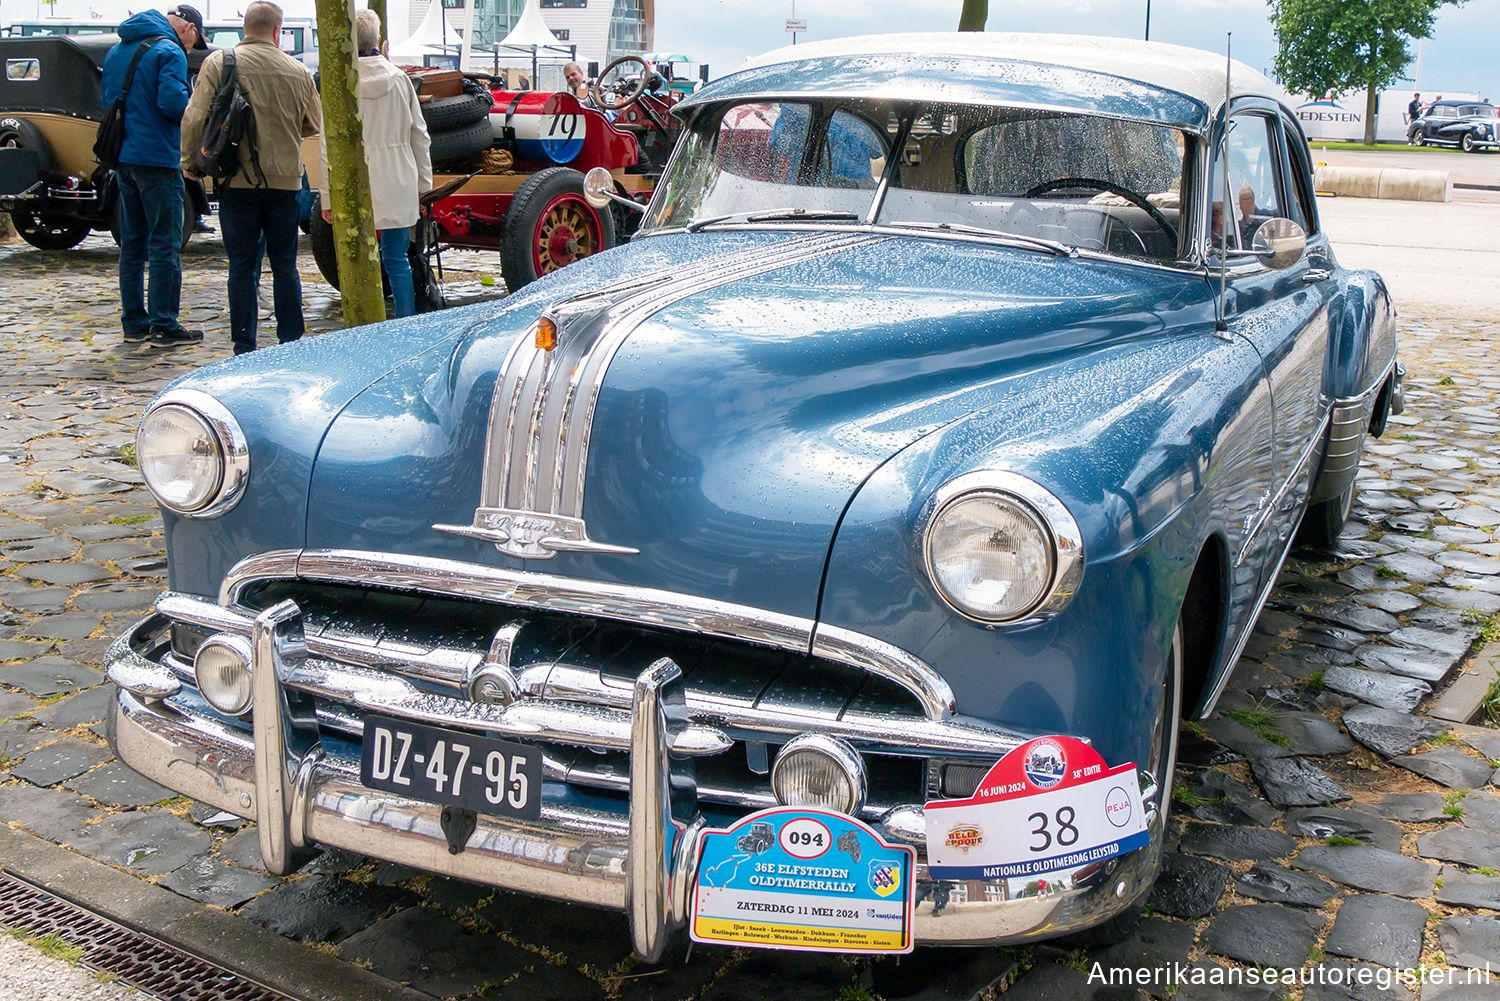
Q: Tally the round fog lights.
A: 2